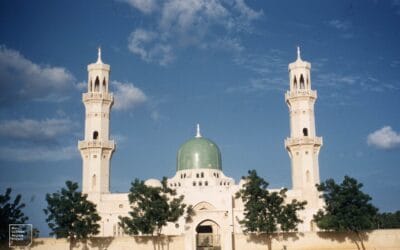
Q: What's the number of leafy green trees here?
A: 5